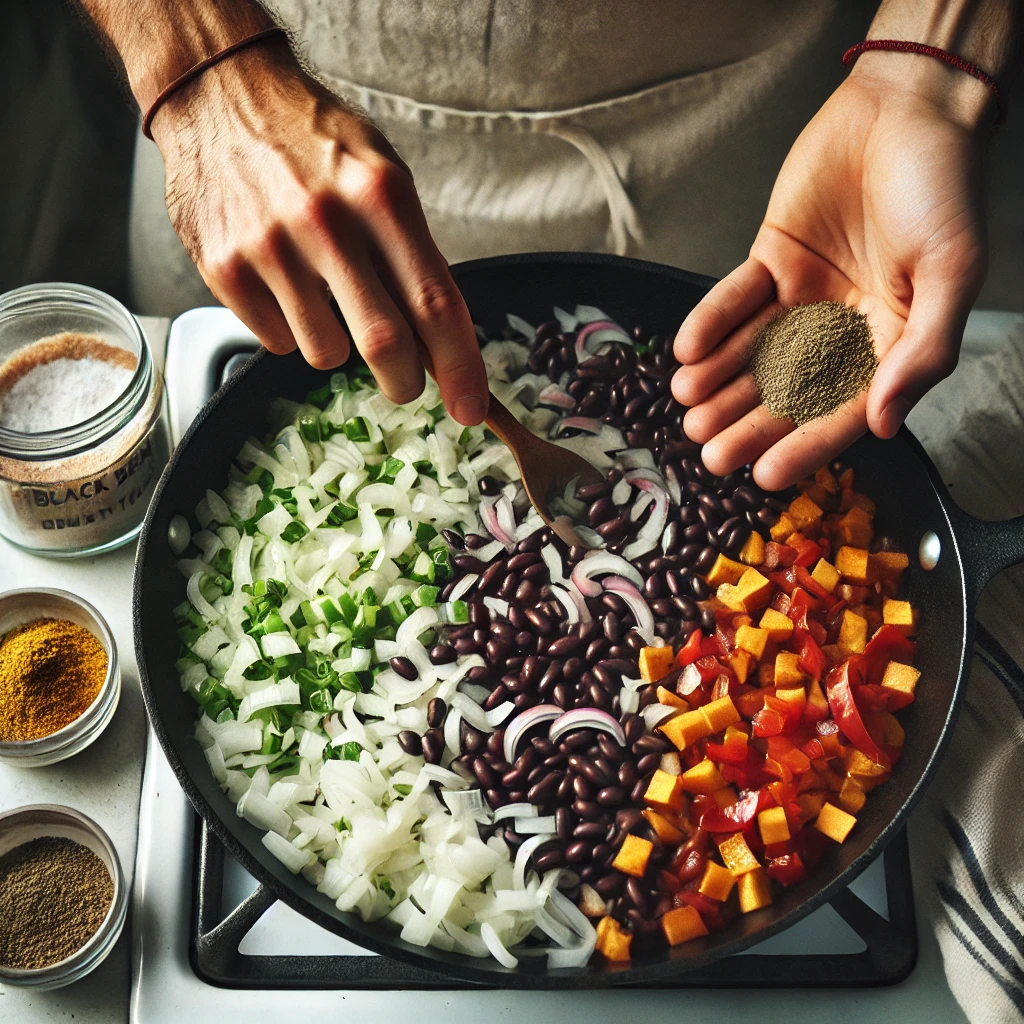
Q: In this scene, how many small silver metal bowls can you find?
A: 2